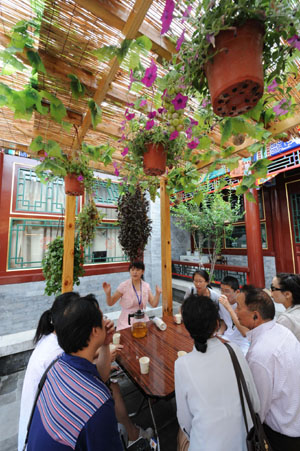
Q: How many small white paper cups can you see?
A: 5